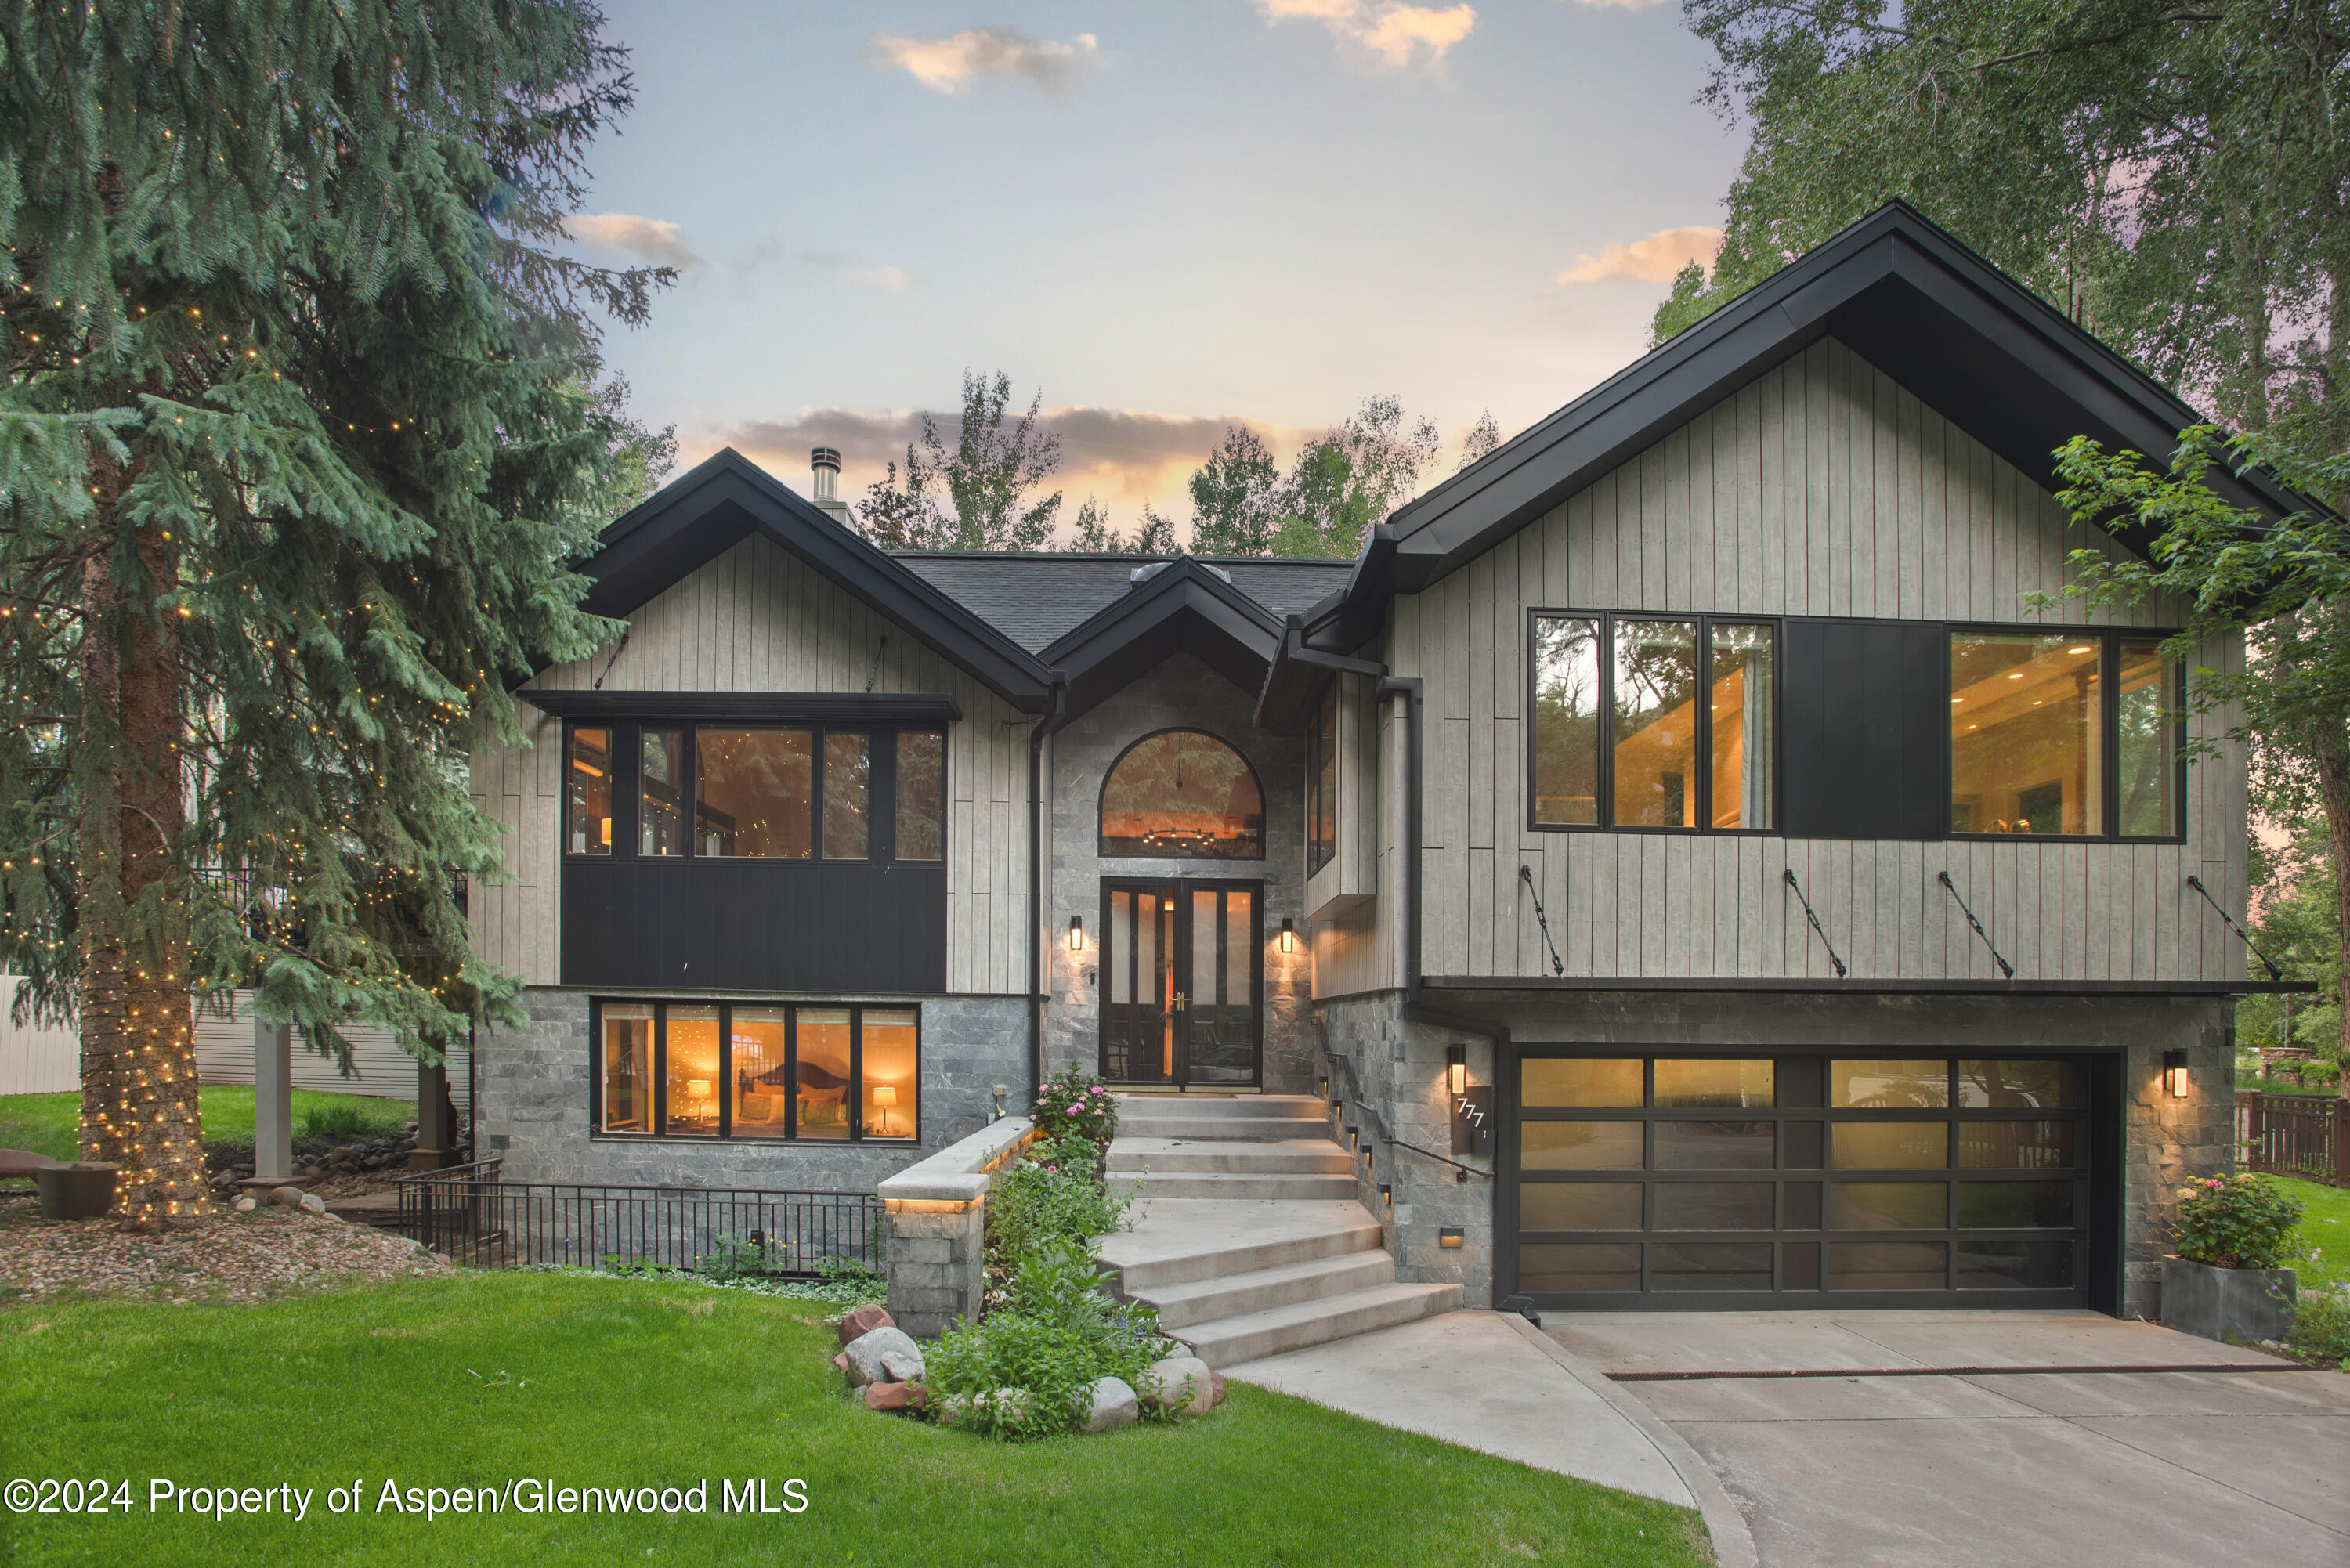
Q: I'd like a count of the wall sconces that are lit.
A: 4